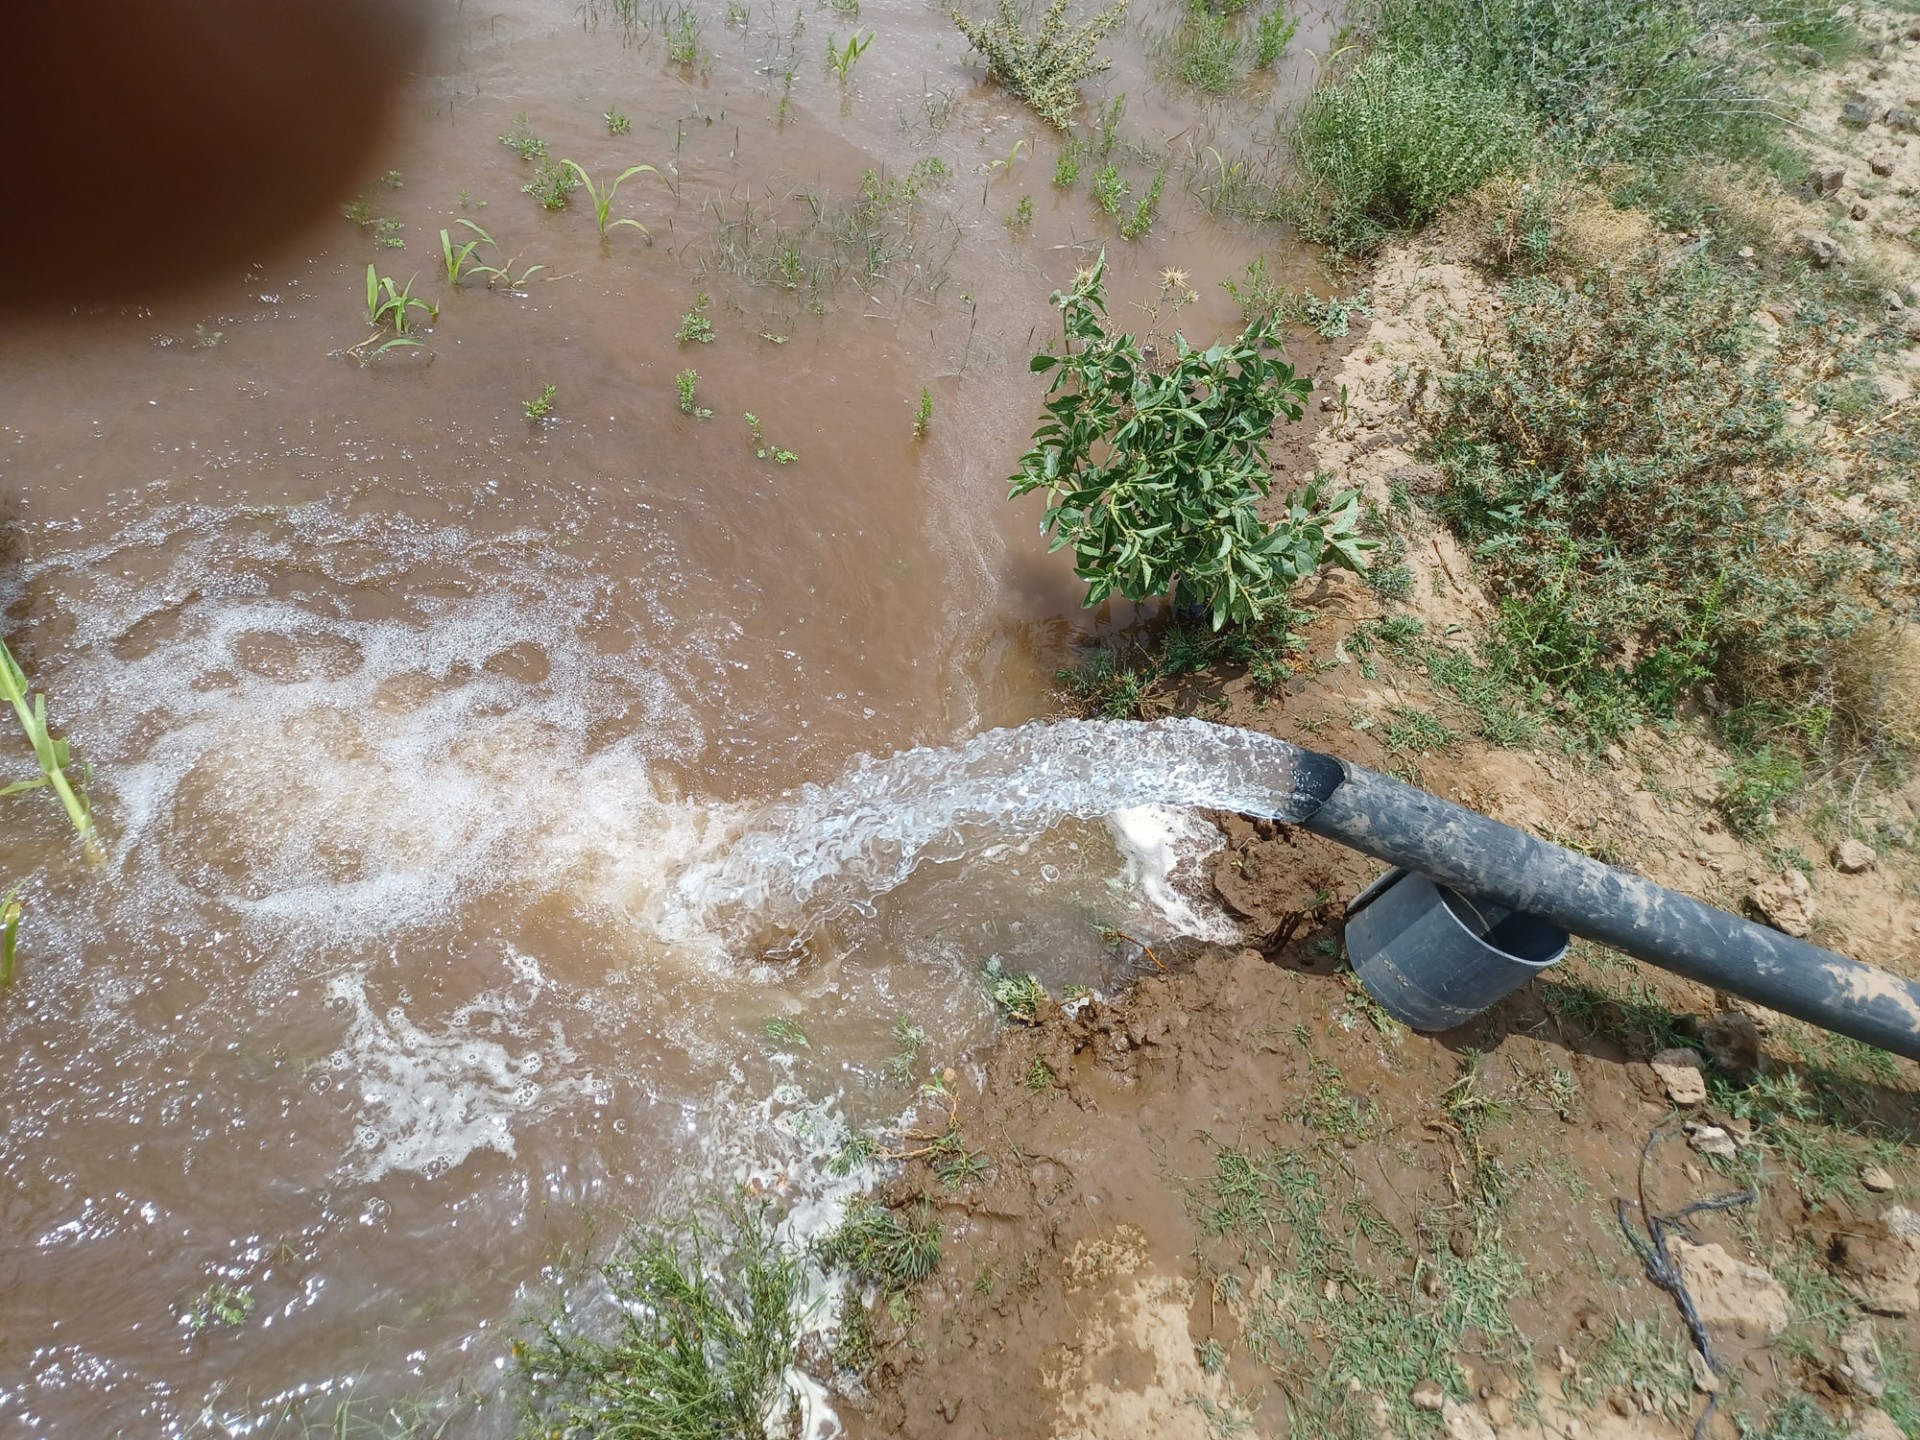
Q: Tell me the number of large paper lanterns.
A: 0